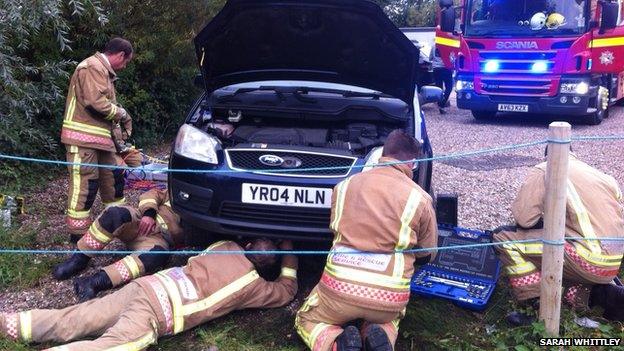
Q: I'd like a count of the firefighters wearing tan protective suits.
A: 5